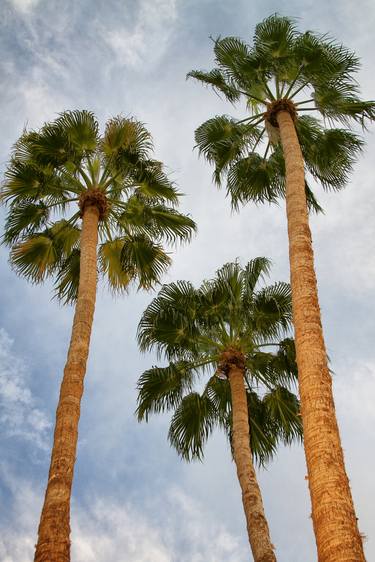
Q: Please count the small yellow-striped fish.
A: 0